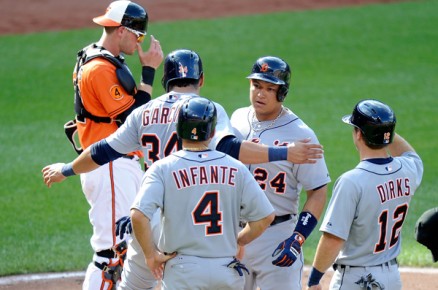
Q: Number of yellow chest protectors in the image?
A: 0